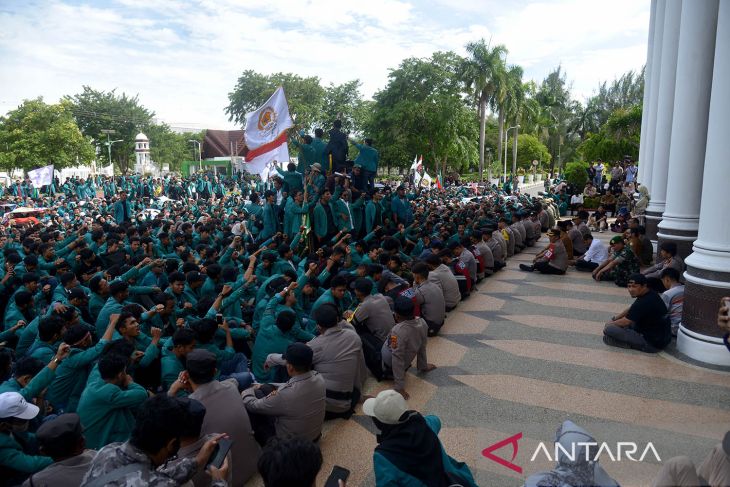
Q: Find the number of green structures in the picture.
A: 1